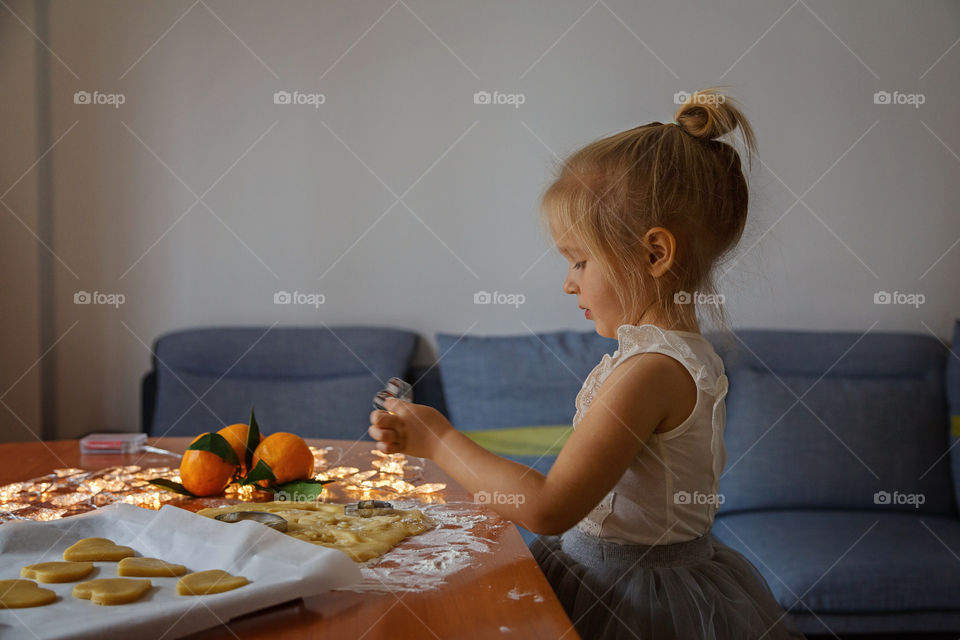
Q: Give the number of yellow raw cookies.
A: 6